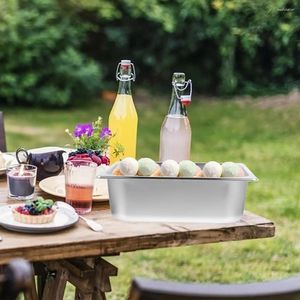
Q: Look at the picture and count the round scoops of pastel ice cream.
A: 6